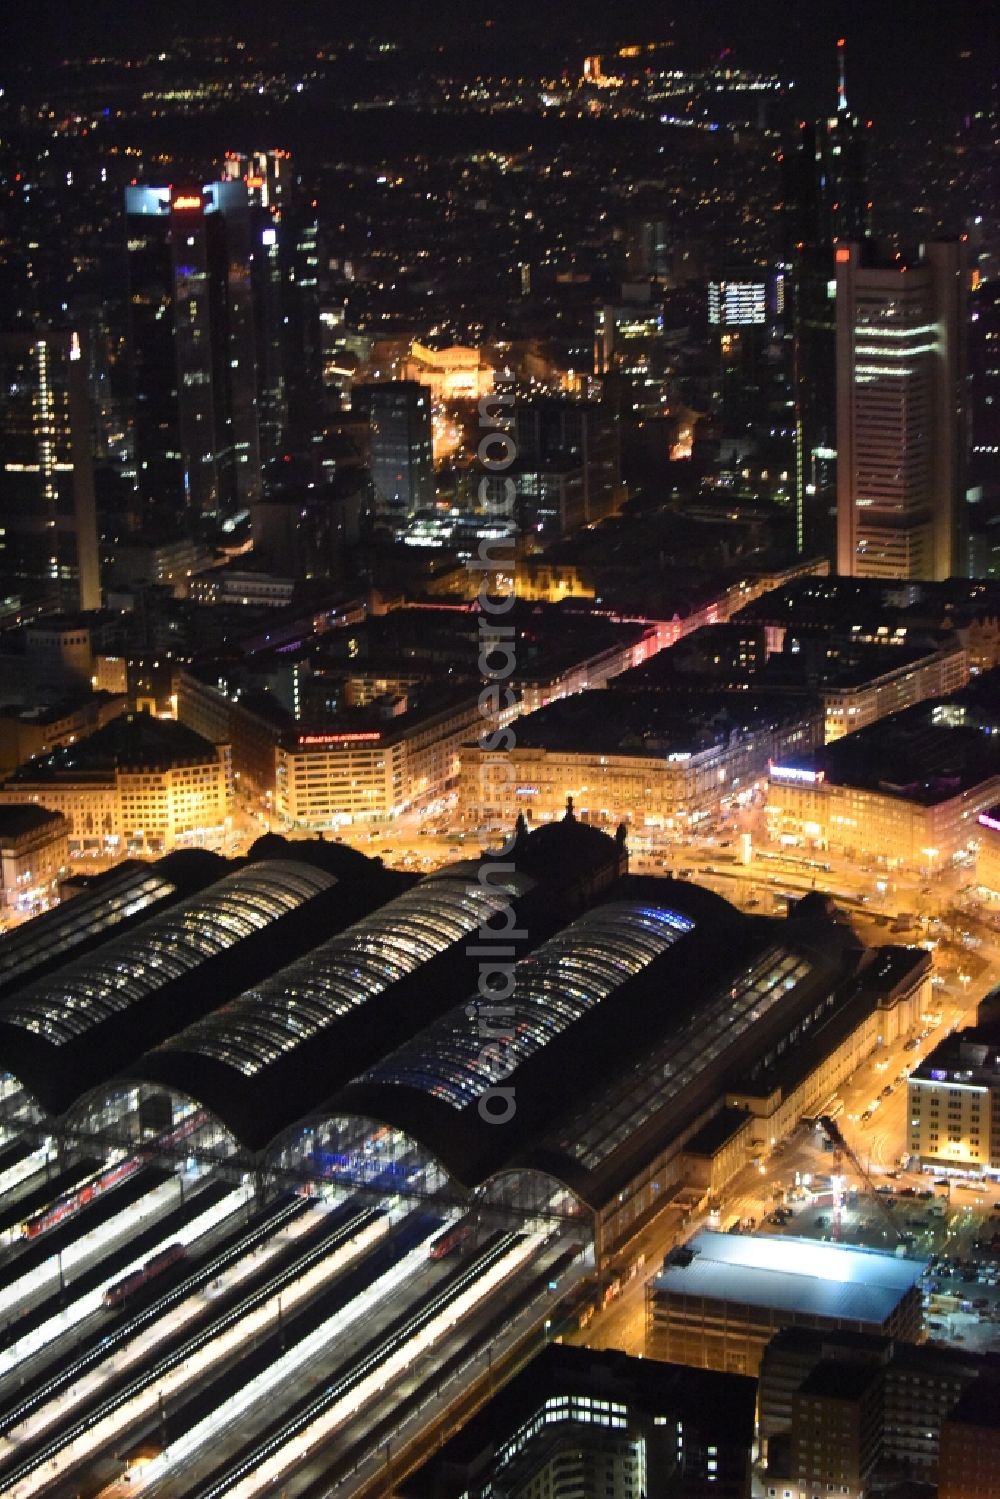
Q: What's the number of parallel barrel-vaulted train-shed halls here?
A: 5